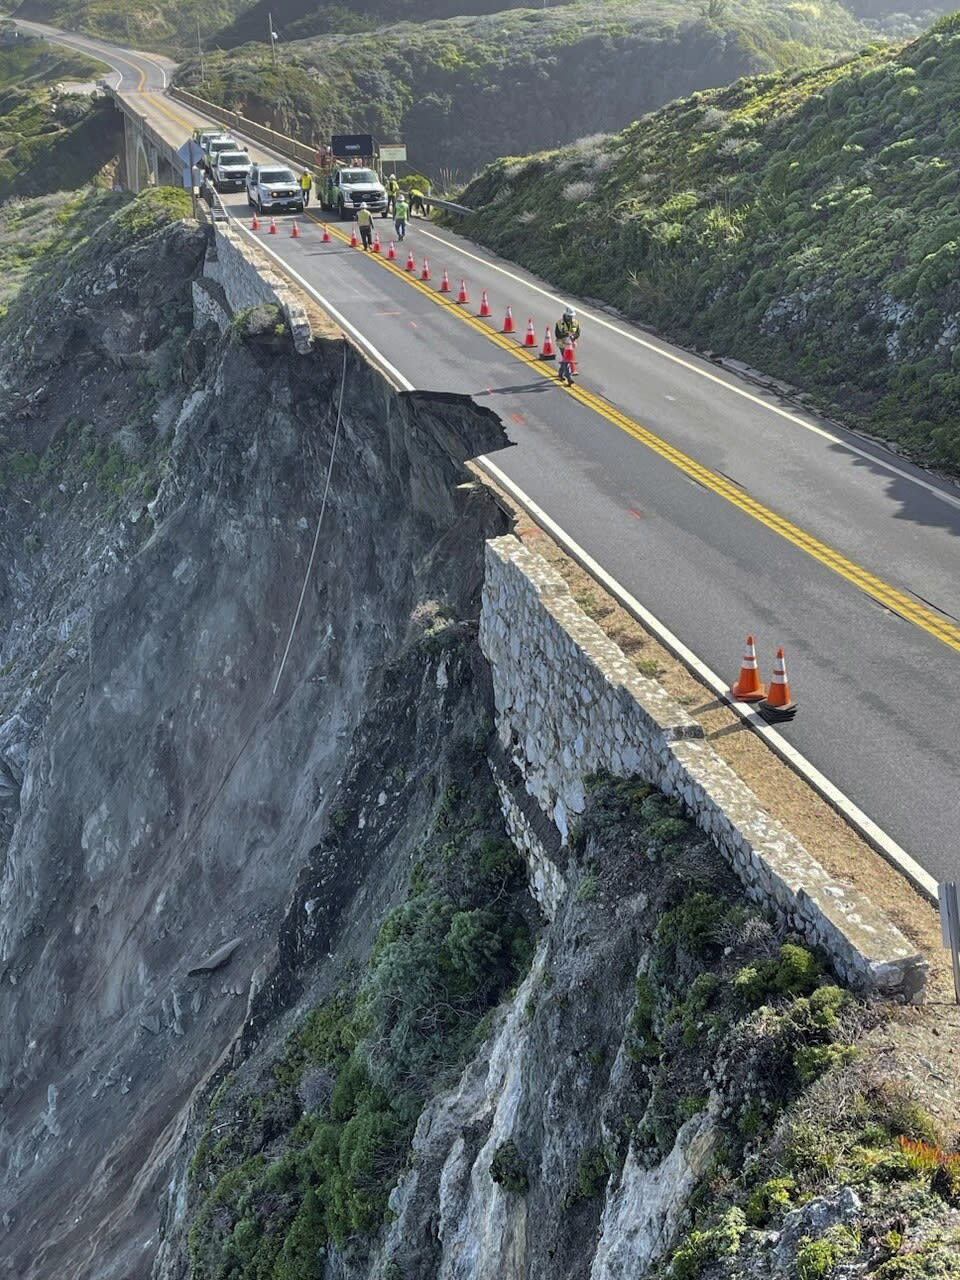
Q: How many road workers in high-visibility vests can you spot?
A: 6